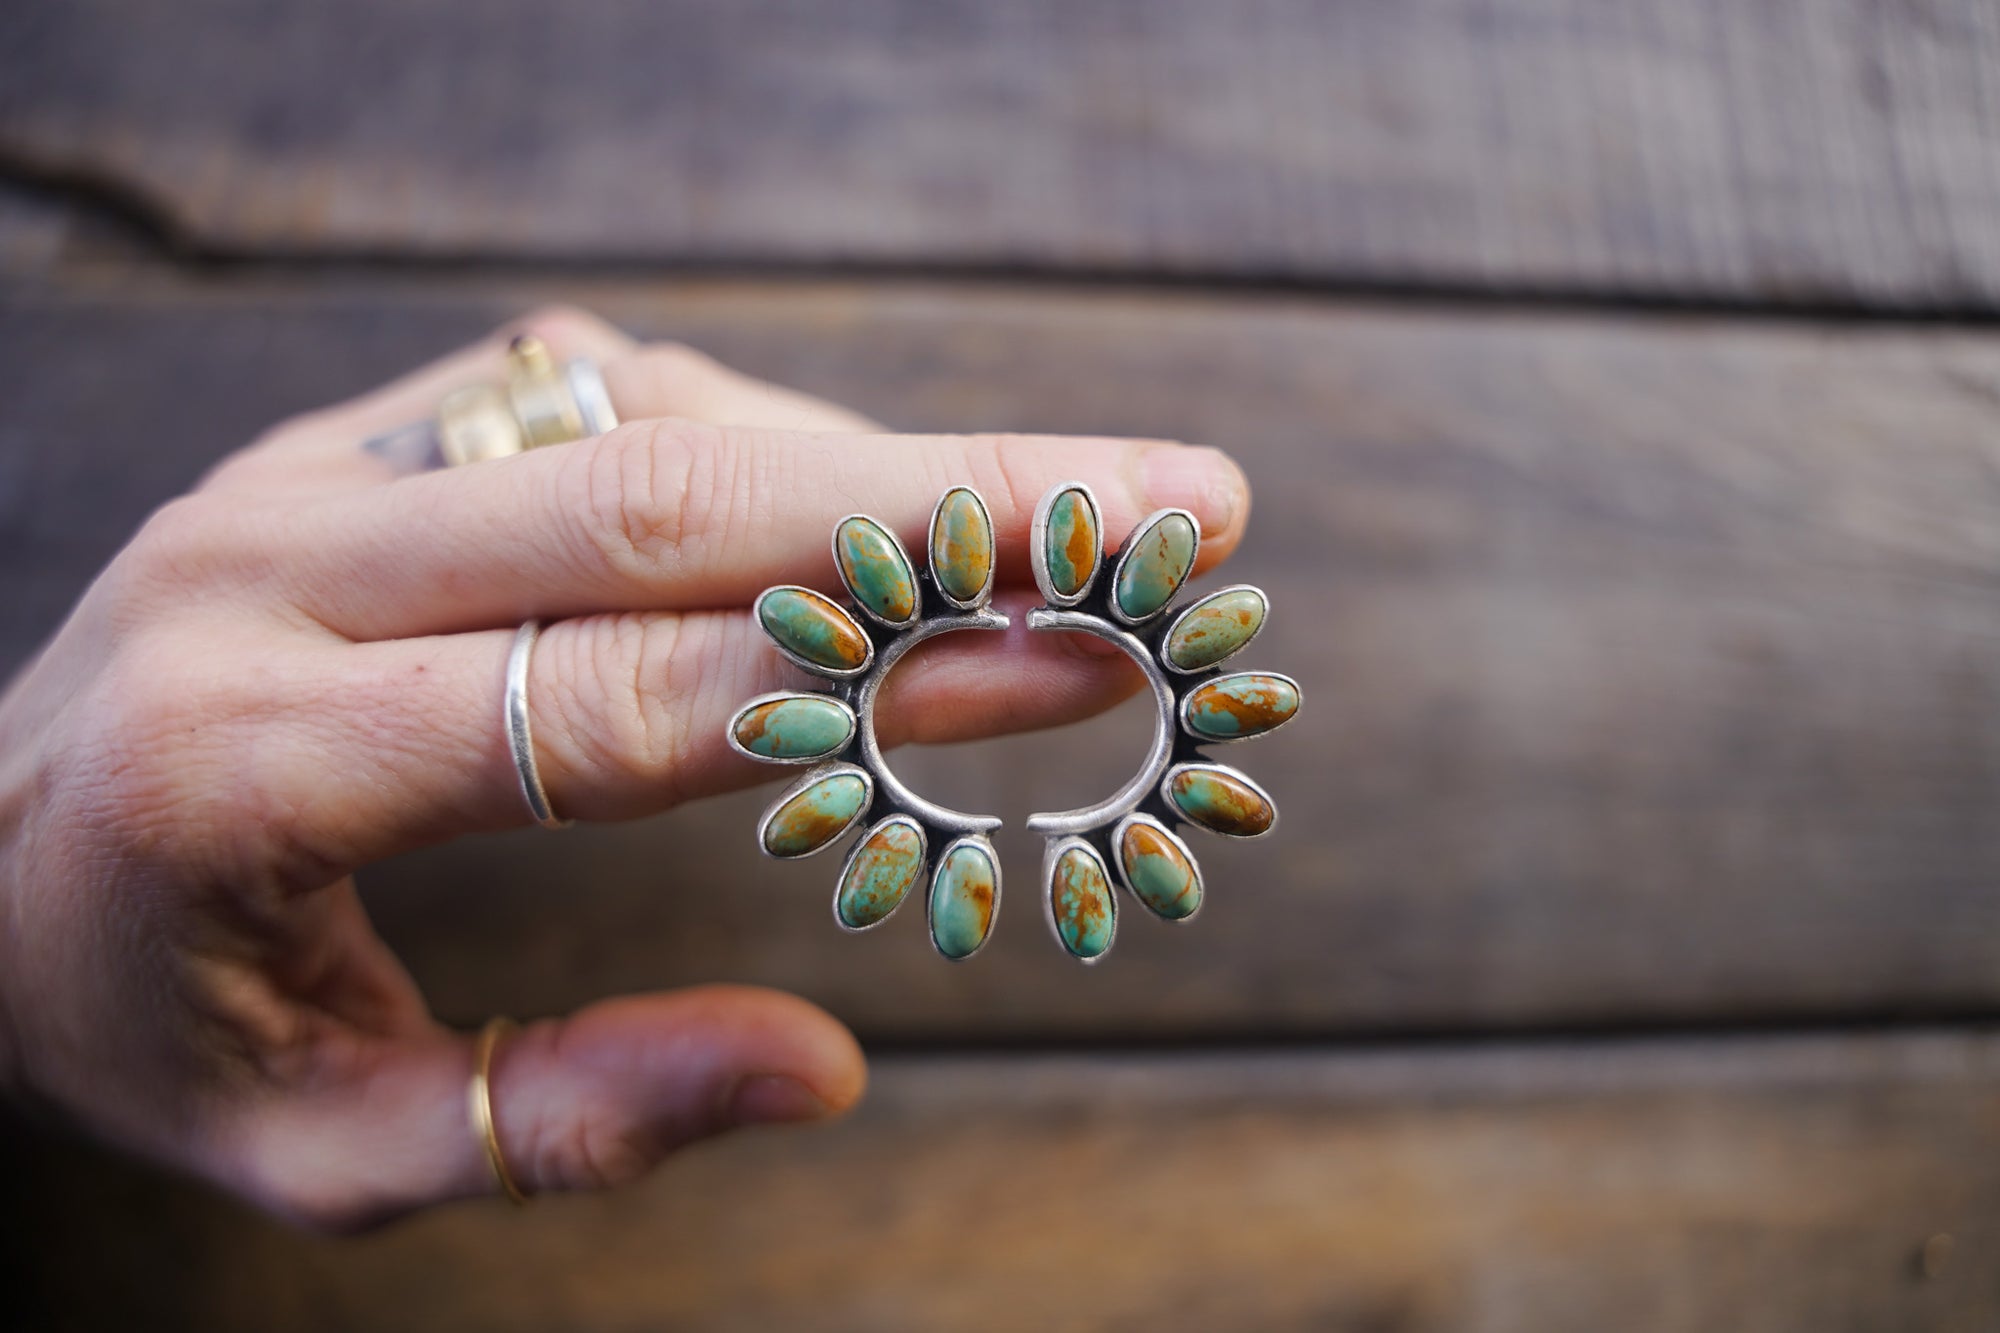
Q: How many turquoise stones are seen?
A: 14